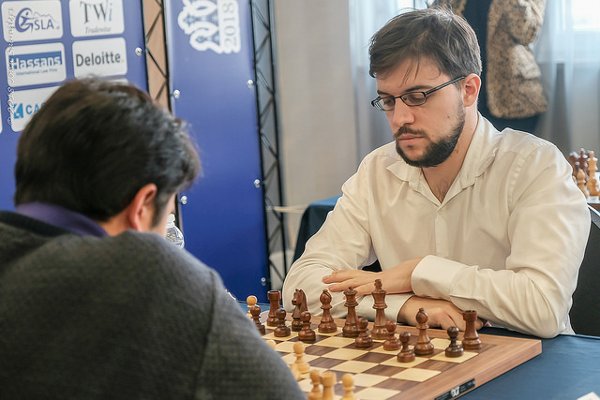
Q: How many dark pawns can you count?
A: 7